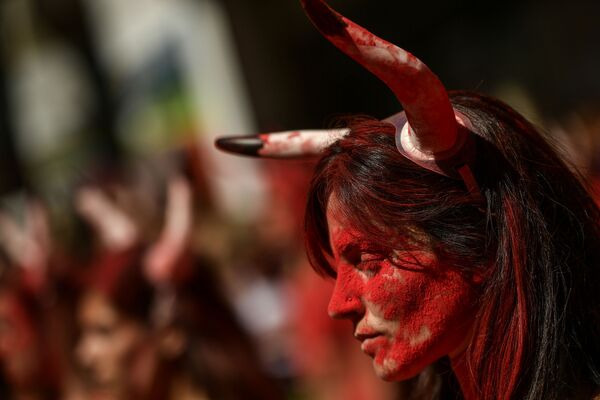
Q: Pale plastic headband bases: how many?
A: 1